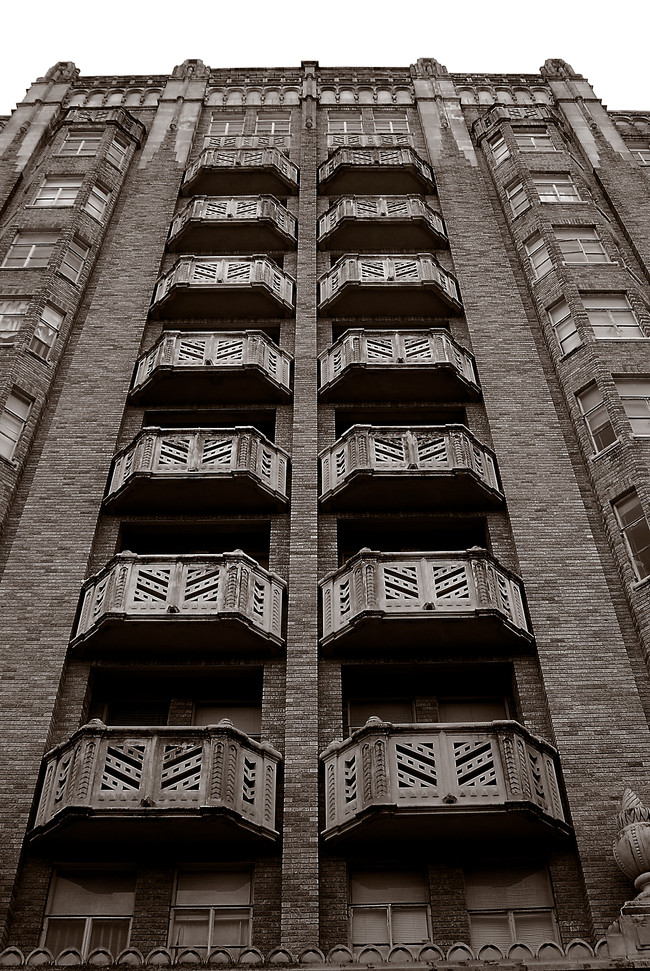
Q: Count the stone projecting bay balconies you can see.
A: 14